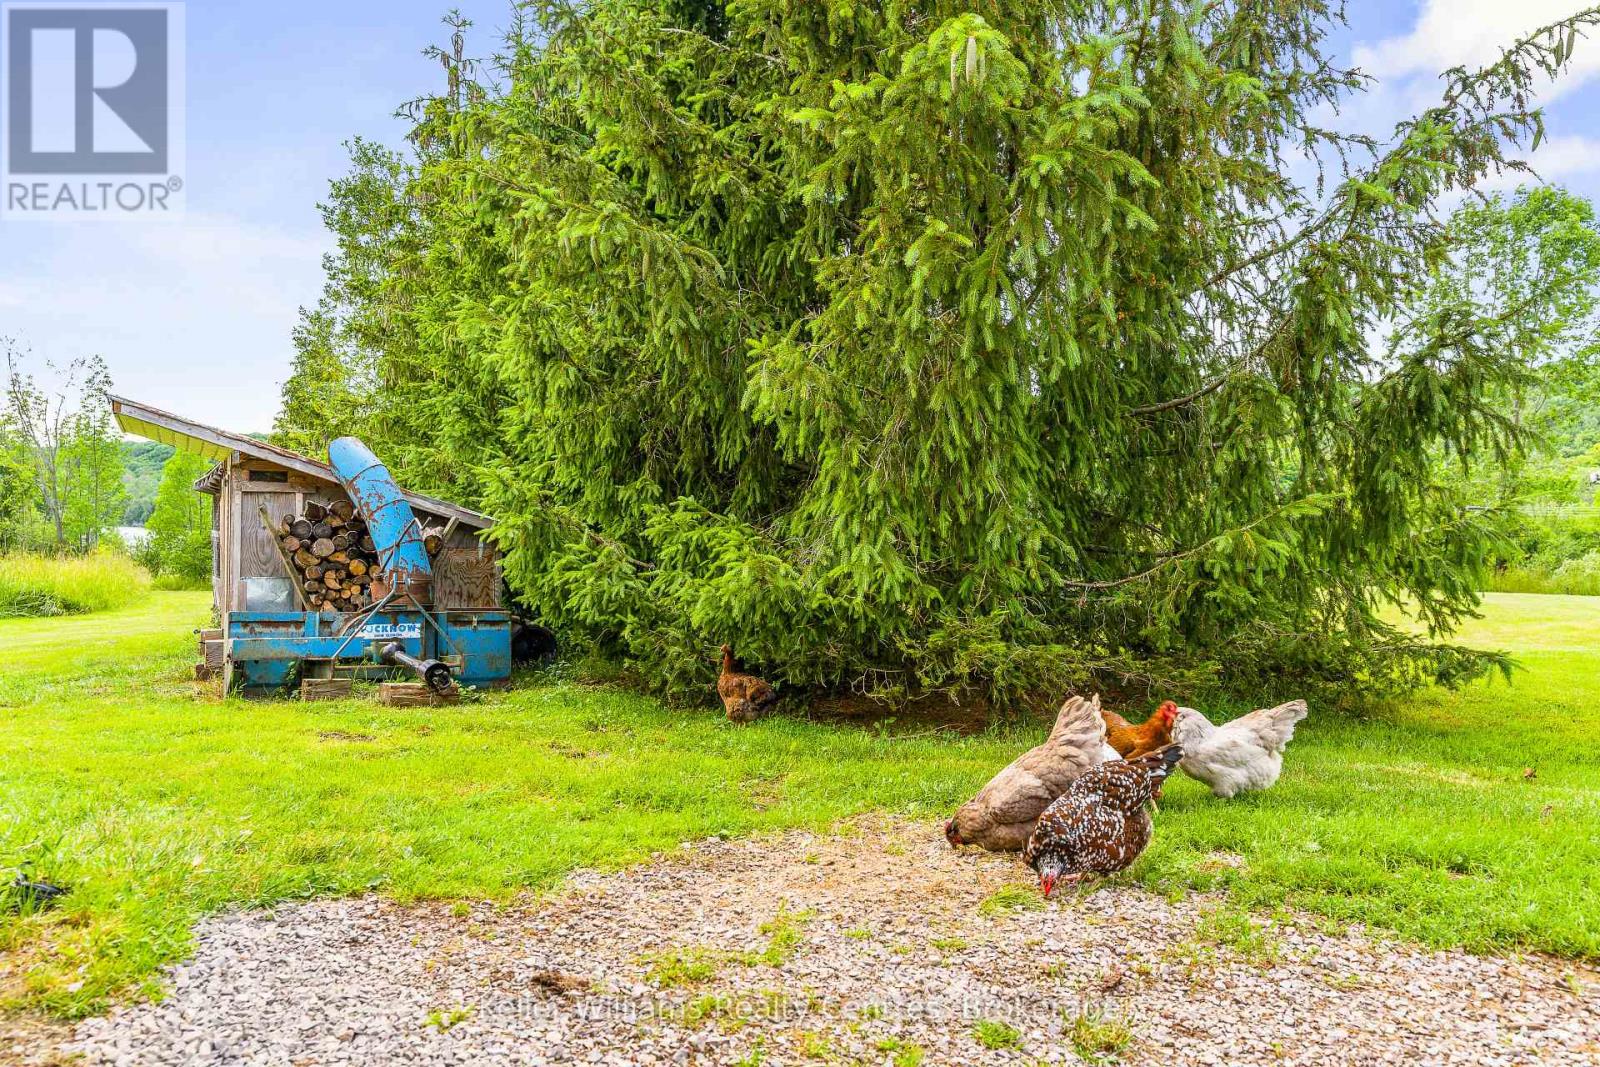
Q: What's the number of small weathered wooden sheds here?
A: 1